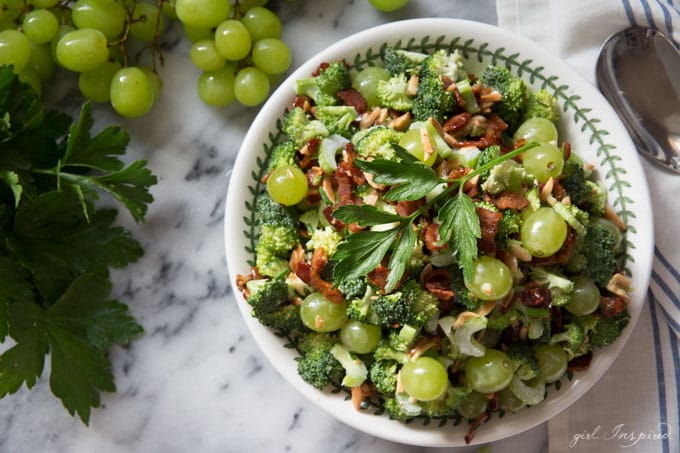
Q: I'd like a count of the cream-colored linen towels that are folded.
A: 1